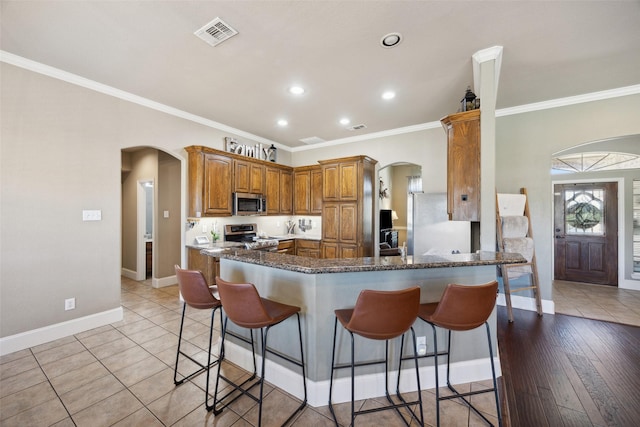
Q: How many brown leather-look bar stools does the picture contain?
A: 4